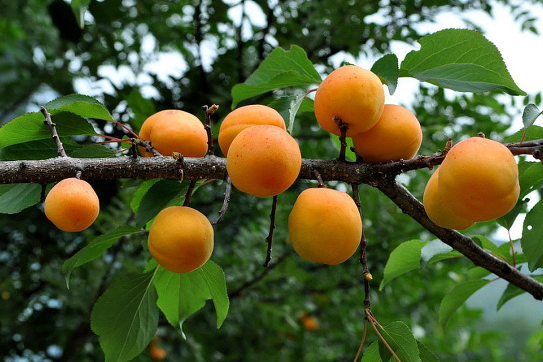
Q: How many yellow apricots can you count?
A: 10